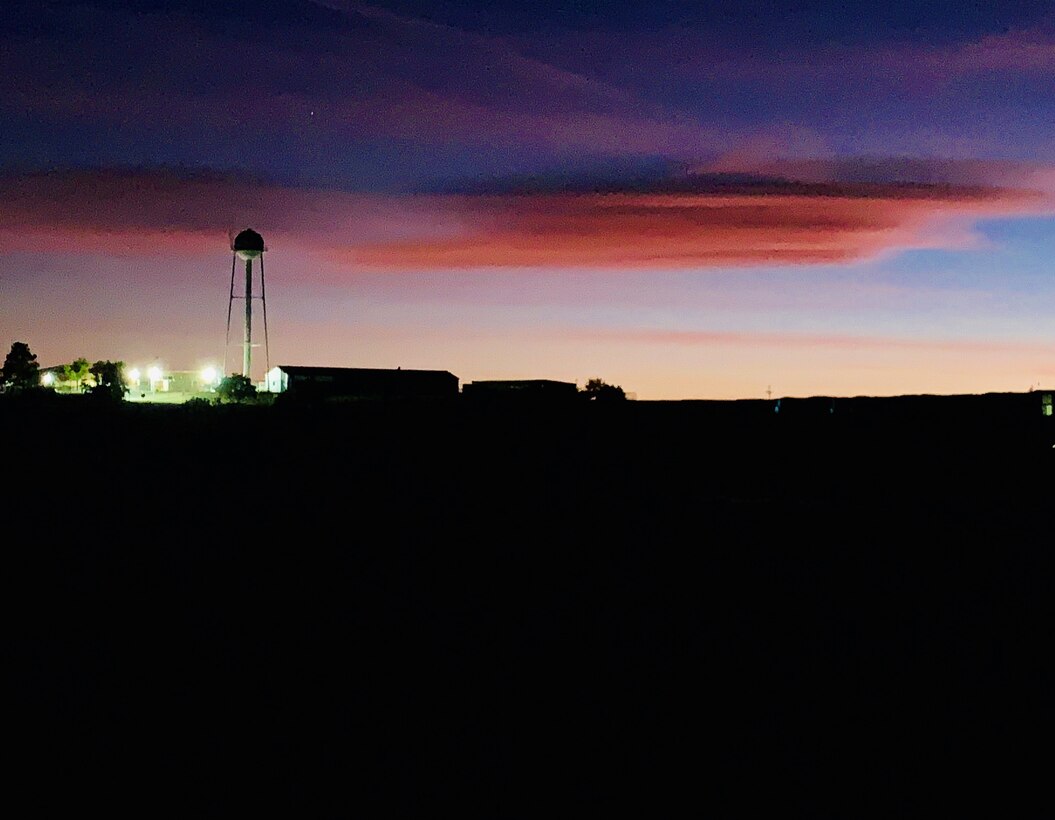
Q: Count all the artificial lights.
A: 4